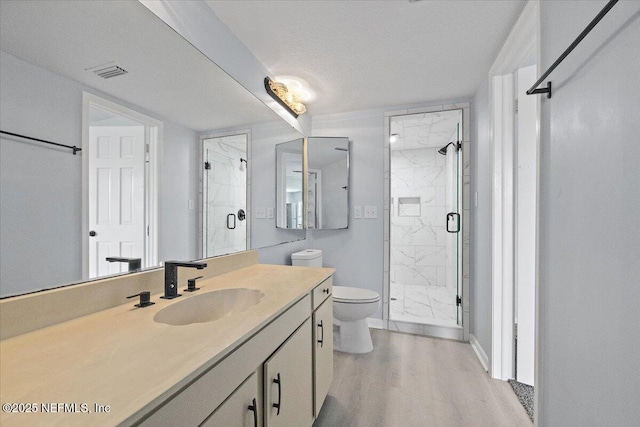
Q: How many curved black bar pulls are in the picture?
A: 3